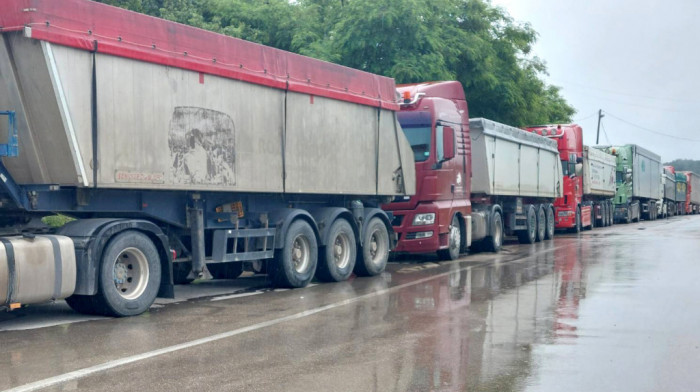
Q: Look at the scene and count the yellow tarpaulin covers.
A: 0